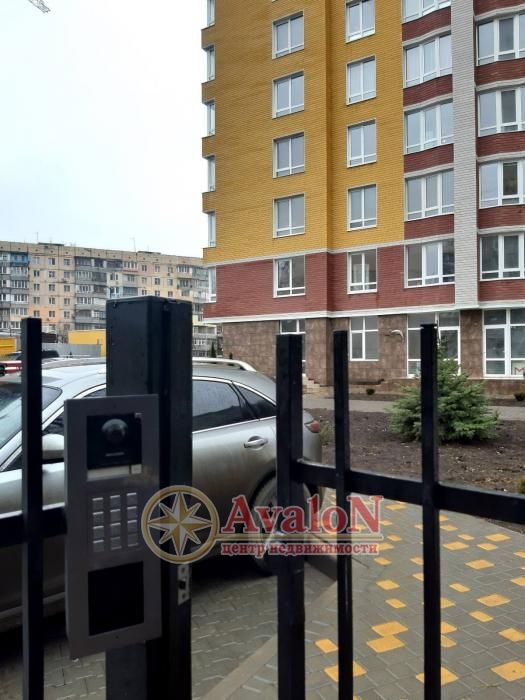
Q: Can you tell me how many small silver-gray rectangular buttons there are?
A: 12